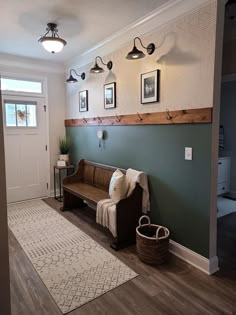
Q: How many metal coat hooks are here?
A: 6